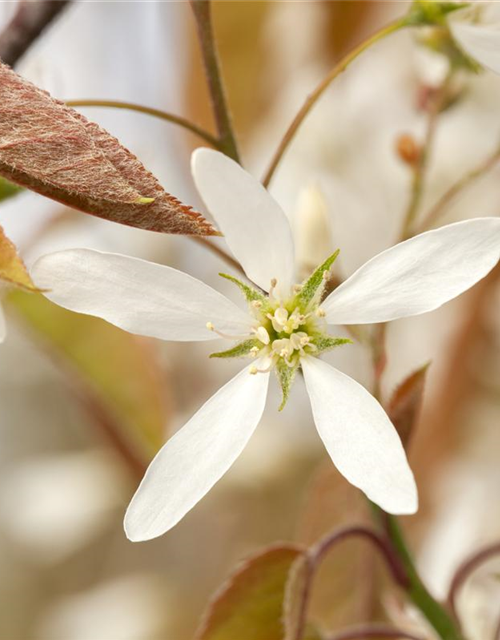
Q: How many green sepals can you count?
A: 5